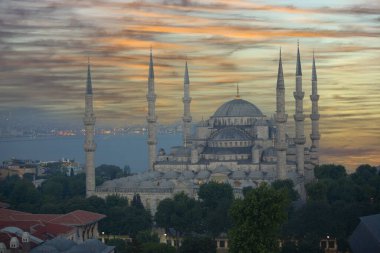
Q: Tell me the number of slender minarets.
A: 6